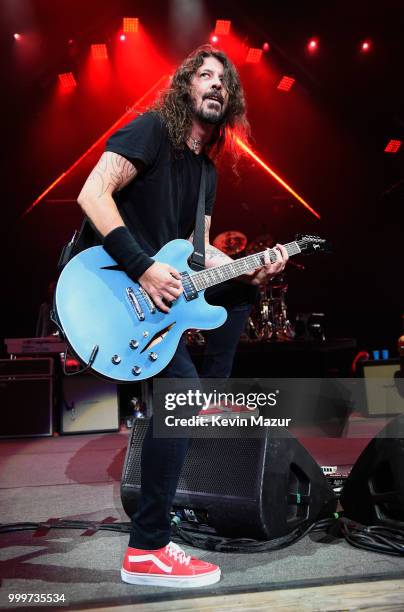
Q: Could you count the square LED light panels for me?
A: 7